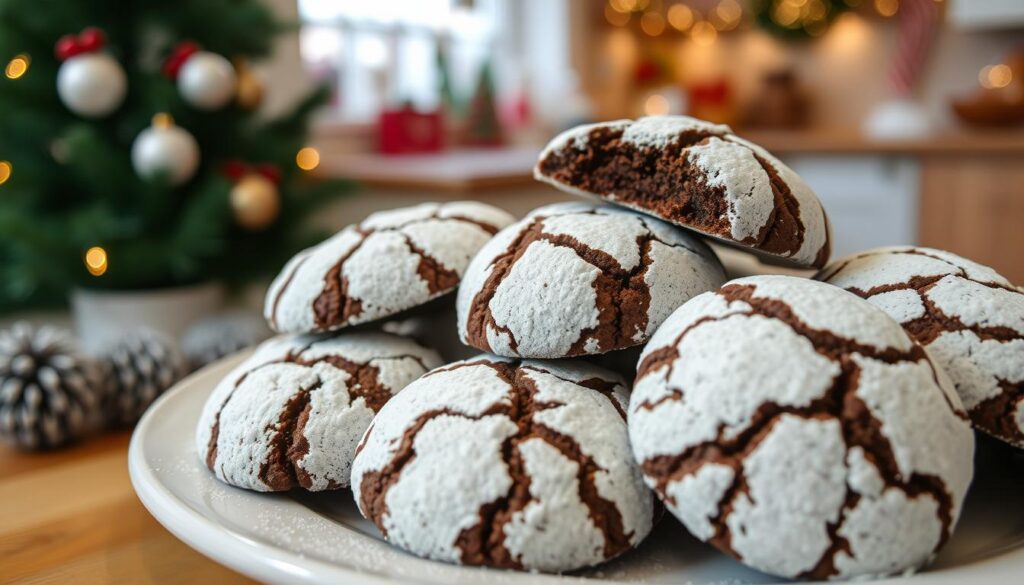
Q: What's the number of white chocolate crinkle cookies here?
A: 7